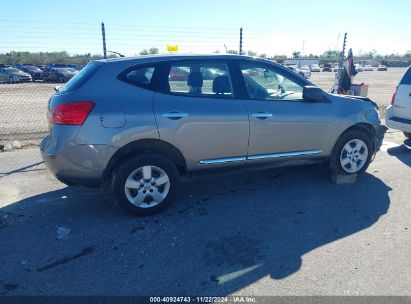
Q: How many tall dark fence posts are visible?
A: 3